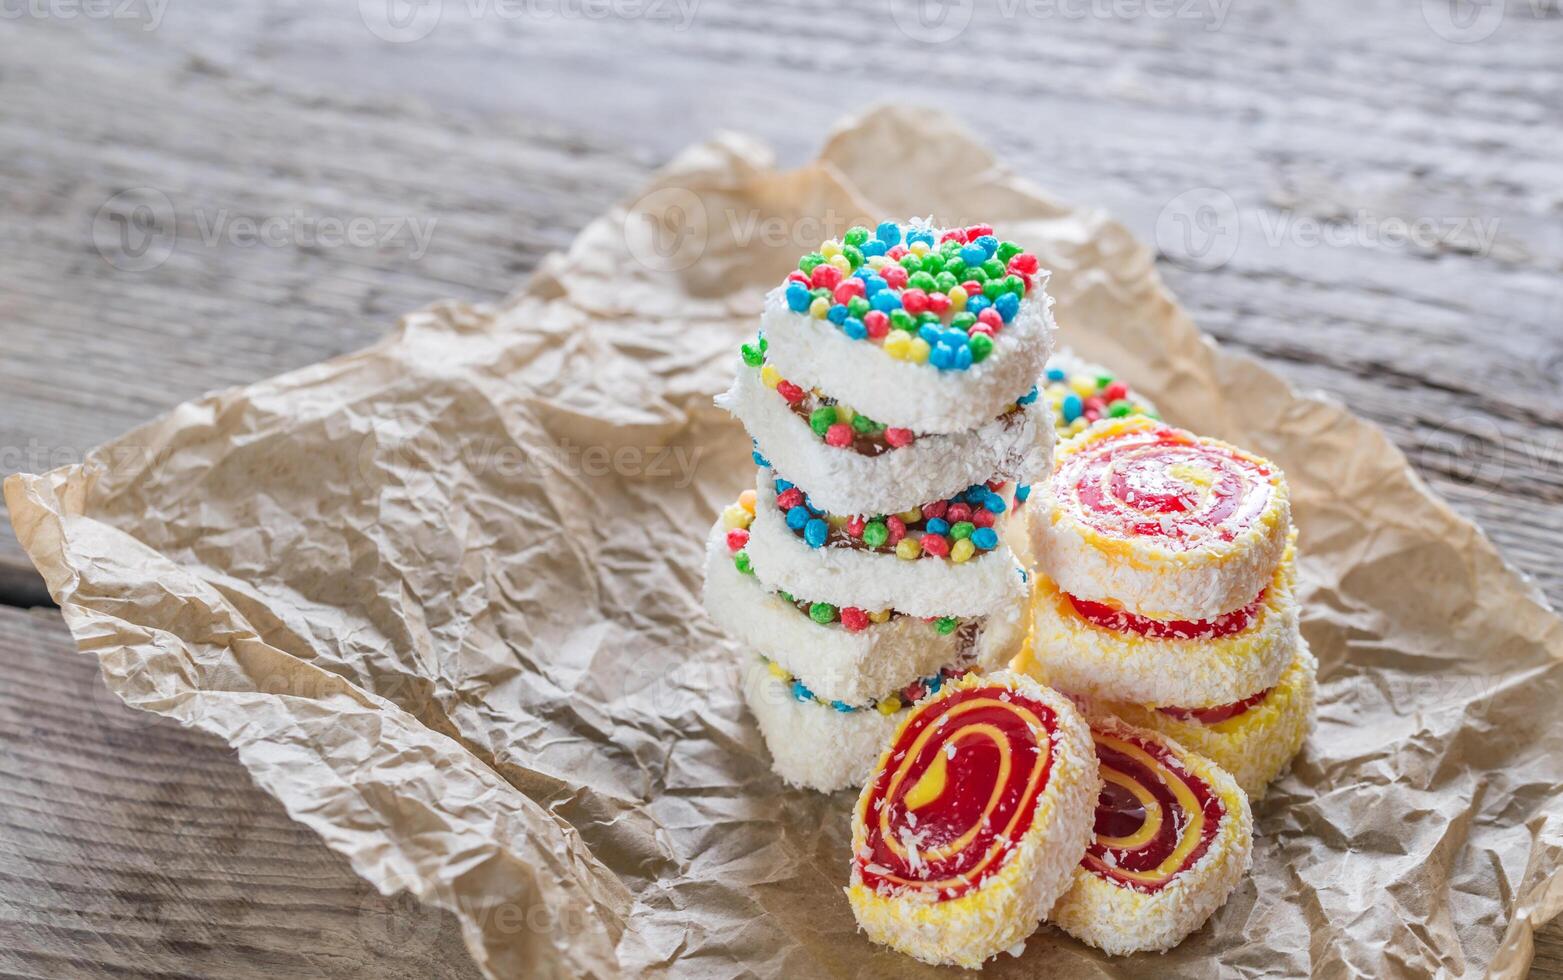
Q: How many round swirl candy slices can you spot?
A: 5